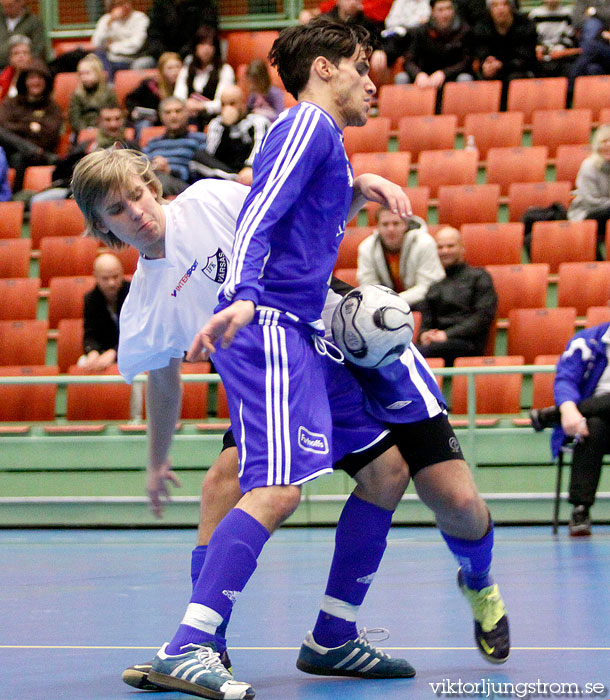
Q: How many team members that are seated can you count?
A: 1